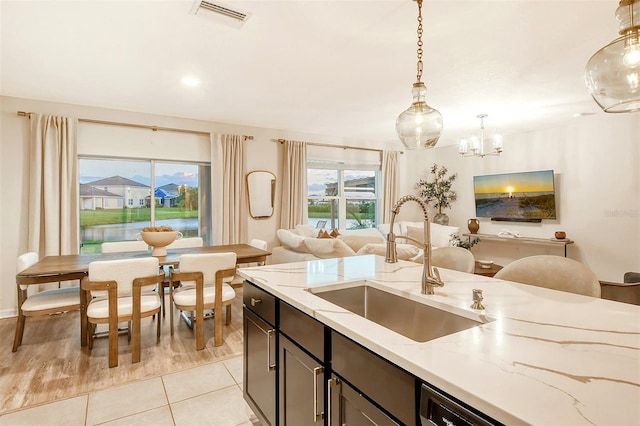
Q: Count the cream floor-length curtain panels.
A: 4